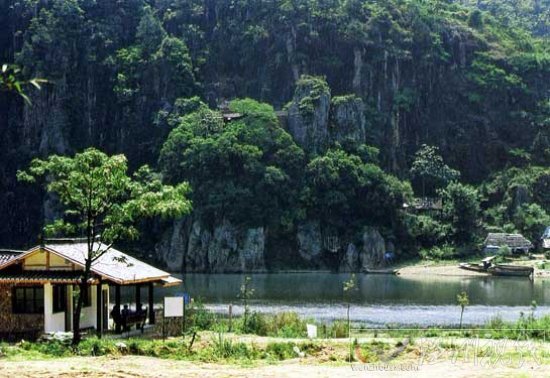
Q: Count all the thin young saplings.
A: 3